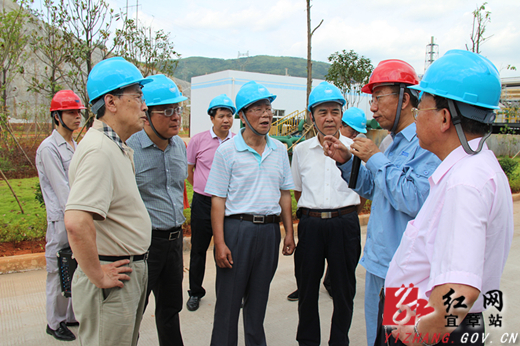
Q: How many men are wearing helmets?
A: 9